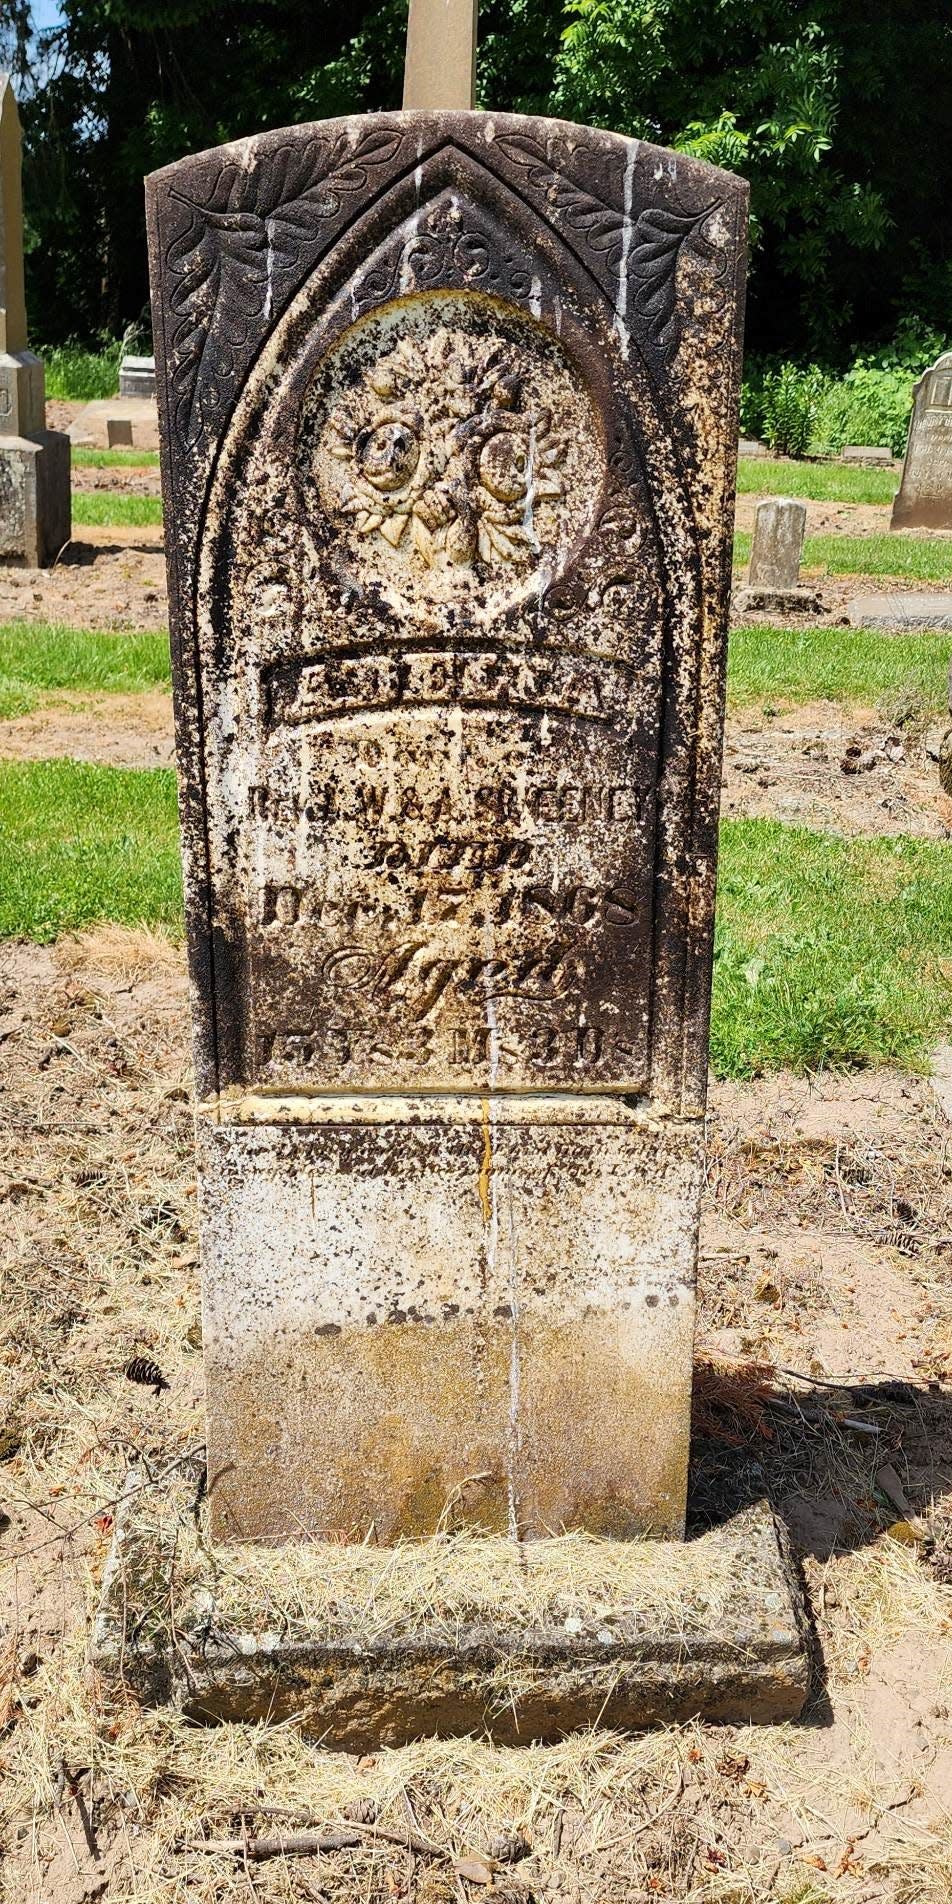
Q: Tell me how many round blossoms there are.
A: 2